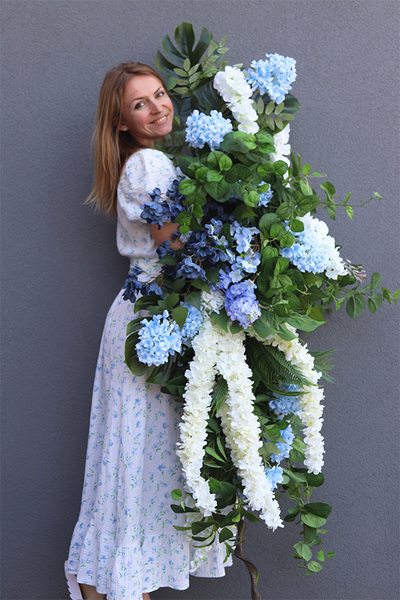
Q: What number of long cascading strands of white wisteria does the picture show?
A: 3